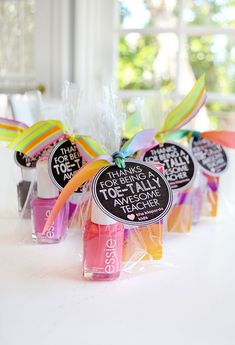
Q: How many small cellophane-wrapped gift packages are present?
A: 5